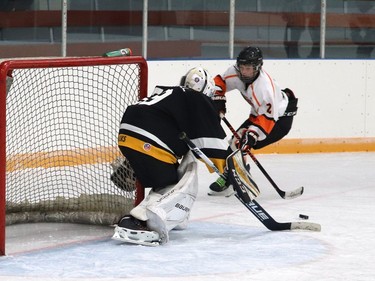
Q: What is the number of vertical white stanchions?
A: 4